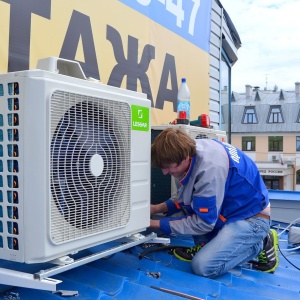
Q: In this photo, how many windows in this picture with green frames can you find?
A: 2